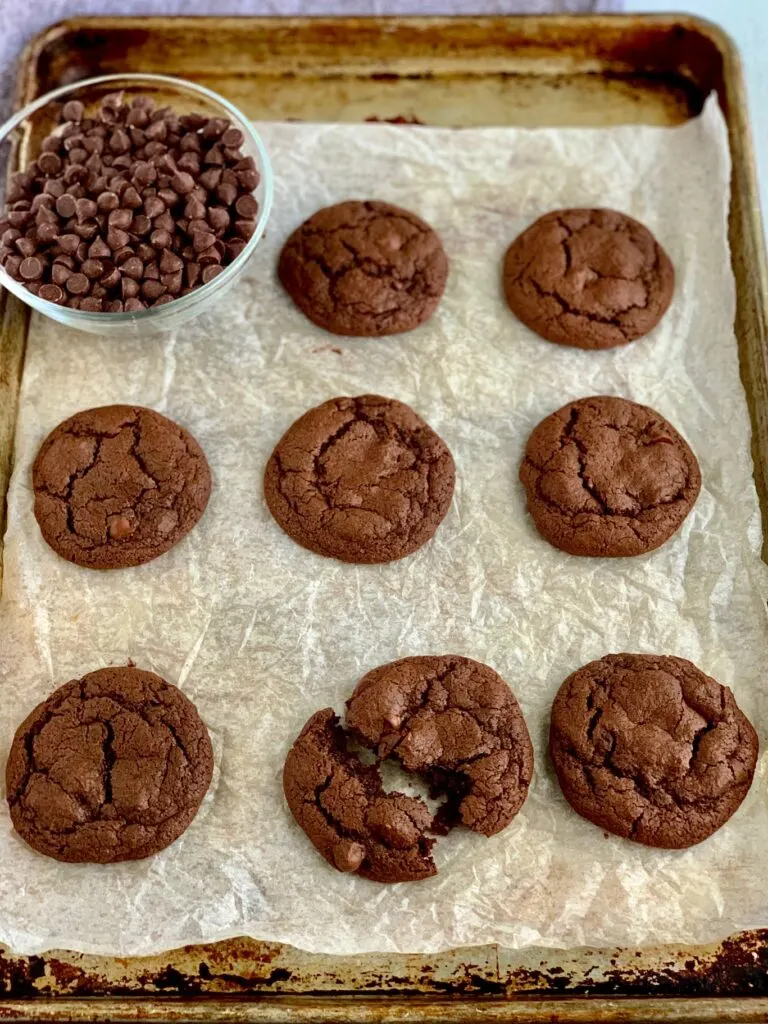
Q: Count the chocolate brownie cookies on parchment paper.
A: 8